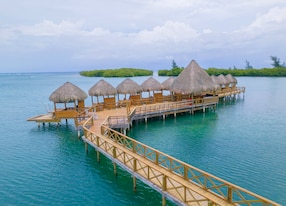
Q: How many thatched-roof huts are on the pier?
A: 9